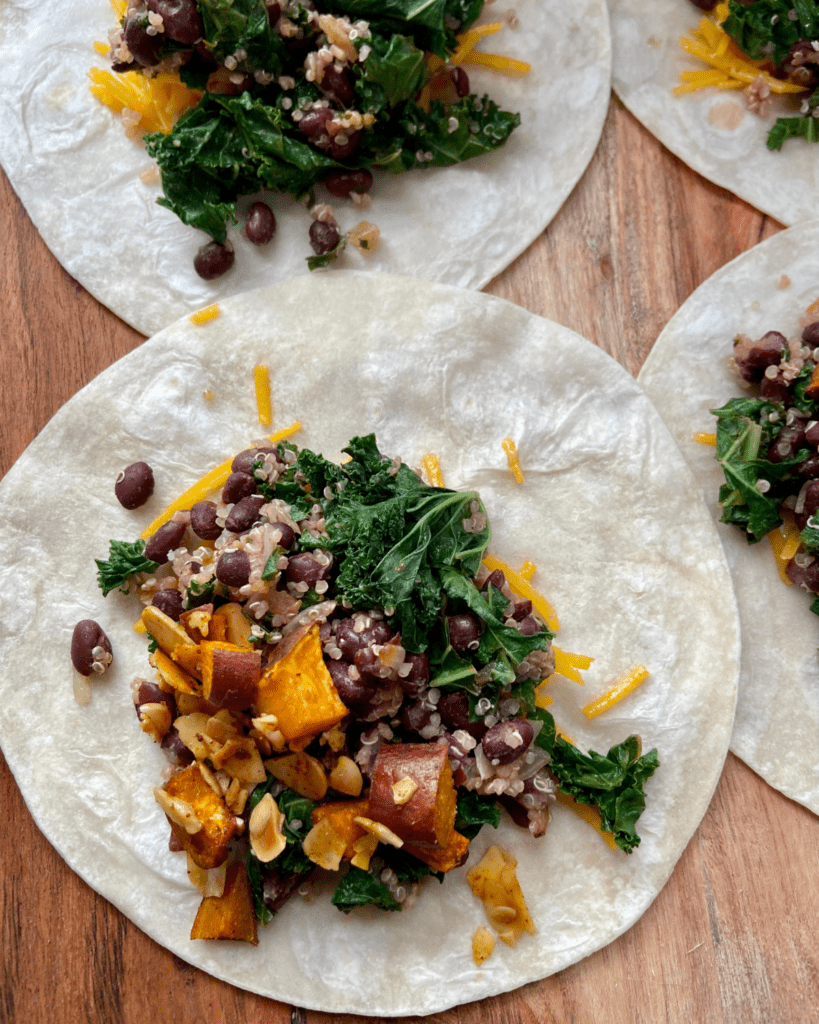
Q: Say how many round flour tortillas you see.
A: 4